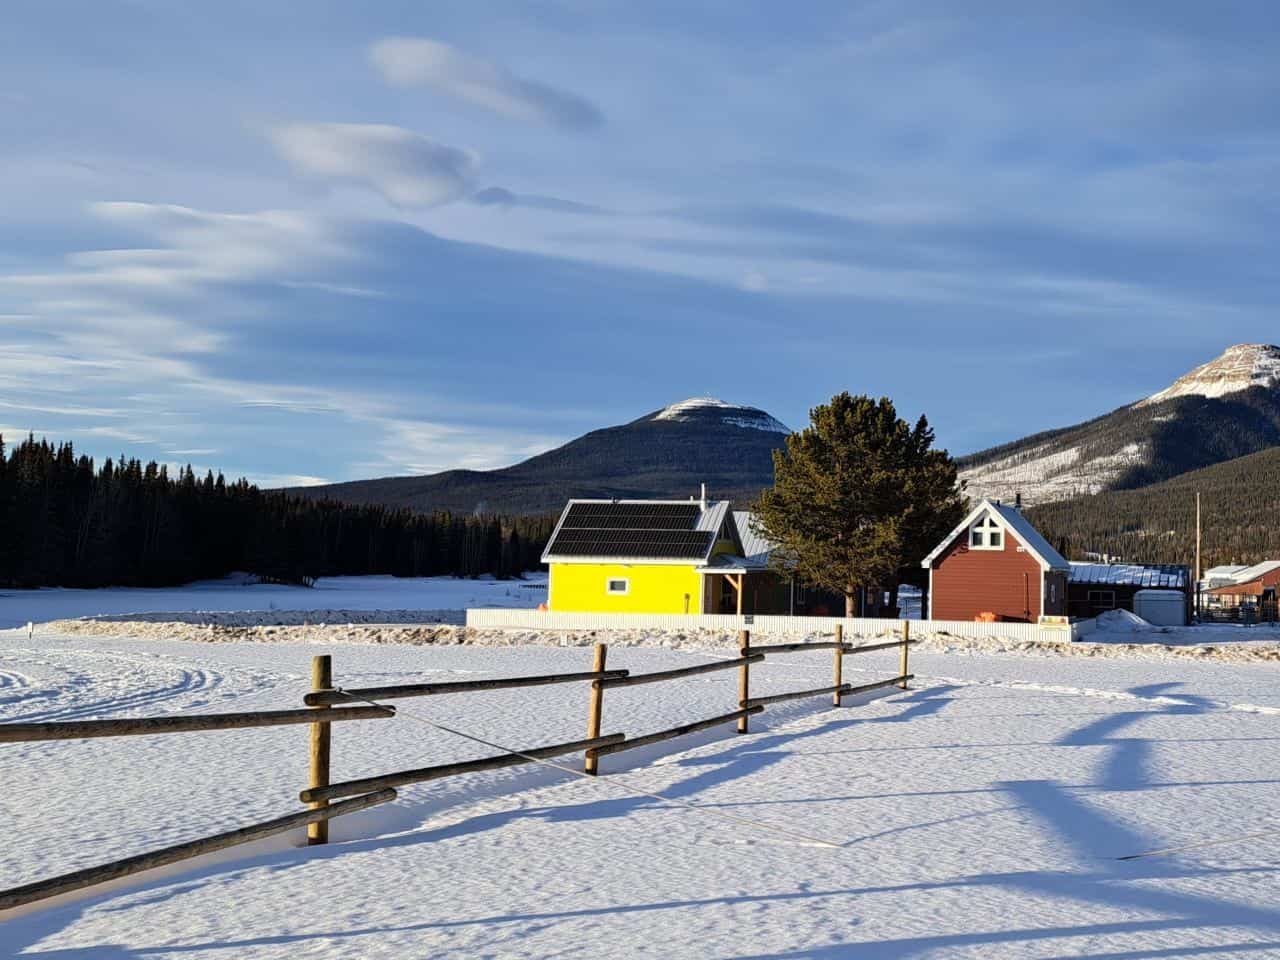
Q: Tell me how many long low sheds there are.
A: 1